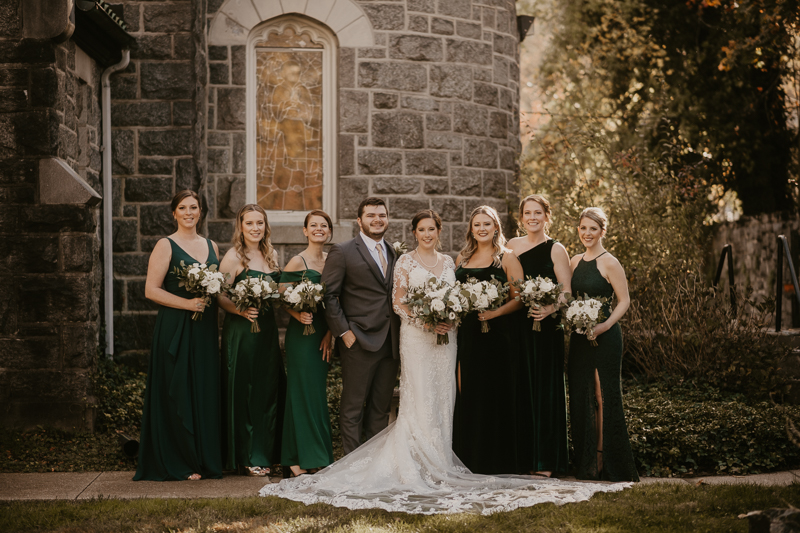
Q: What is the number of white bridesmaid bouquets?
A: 6